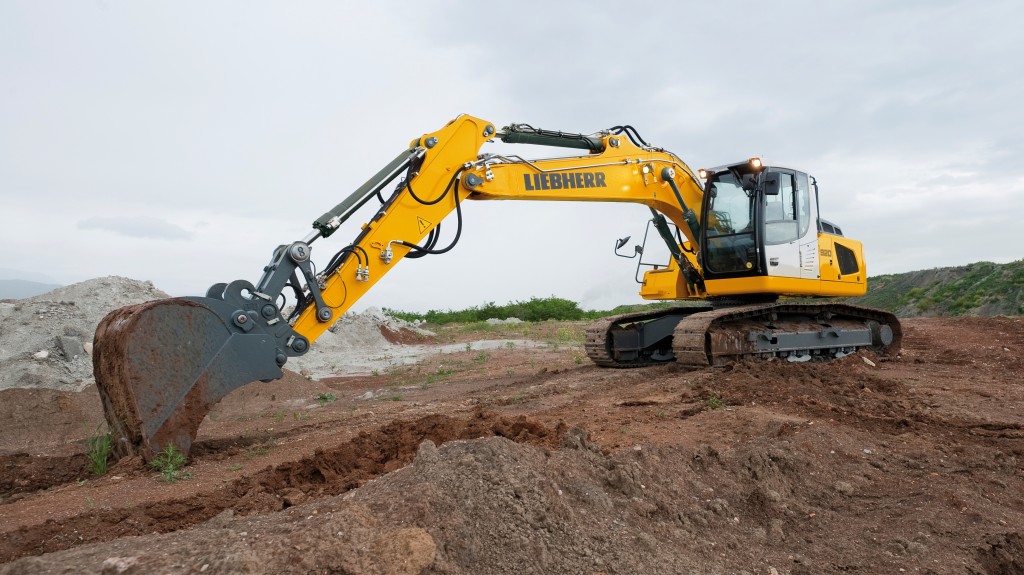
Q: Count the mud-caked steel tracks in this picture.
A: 2